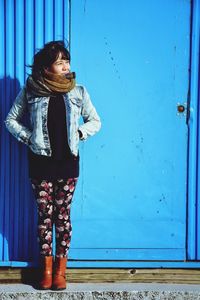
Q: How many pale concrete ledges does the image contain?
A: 1